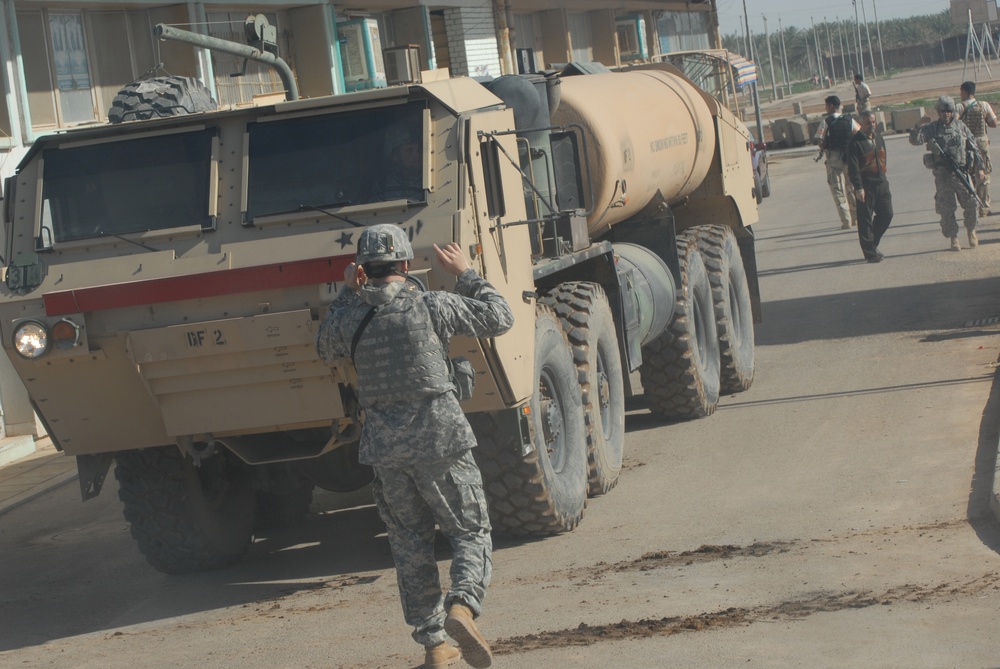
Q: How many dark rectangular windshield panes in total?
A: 2